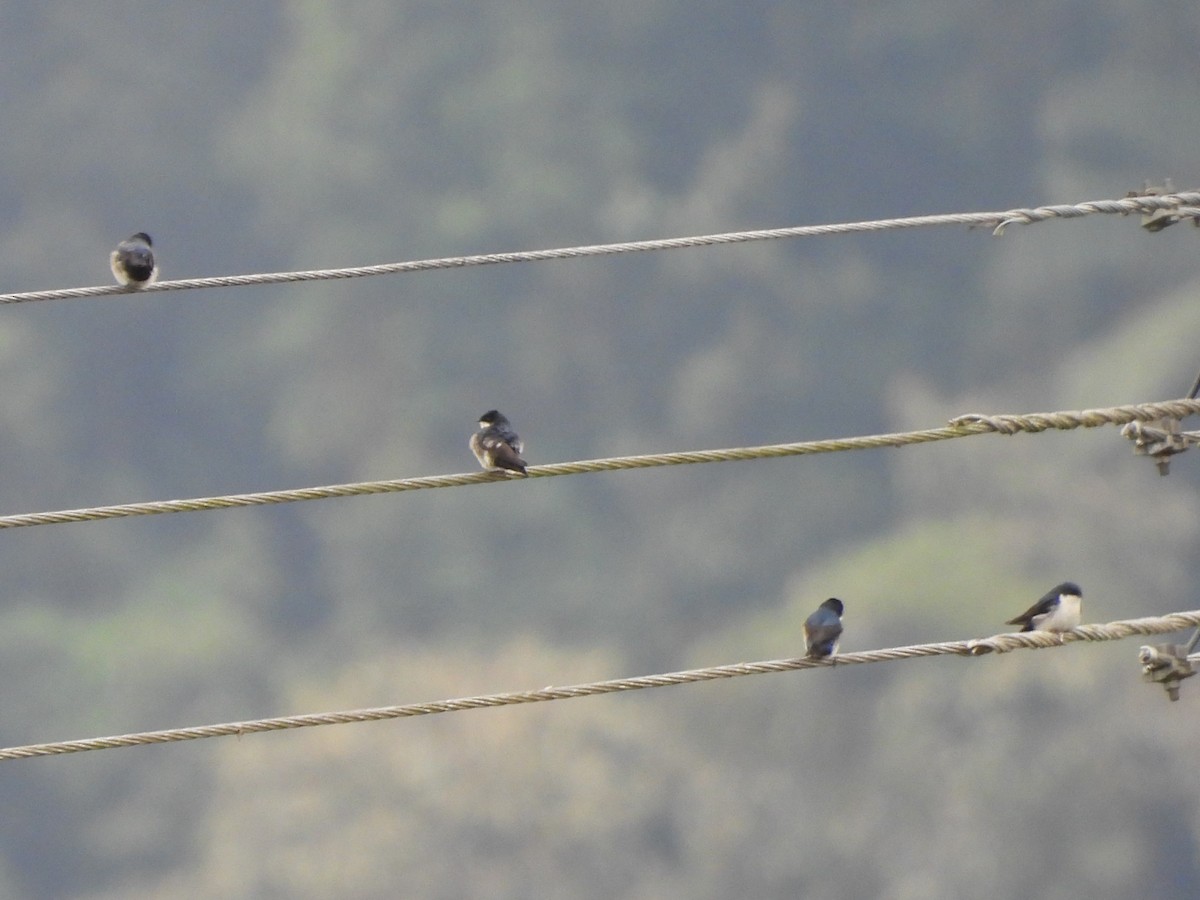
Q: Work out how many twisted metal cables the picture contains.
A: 3